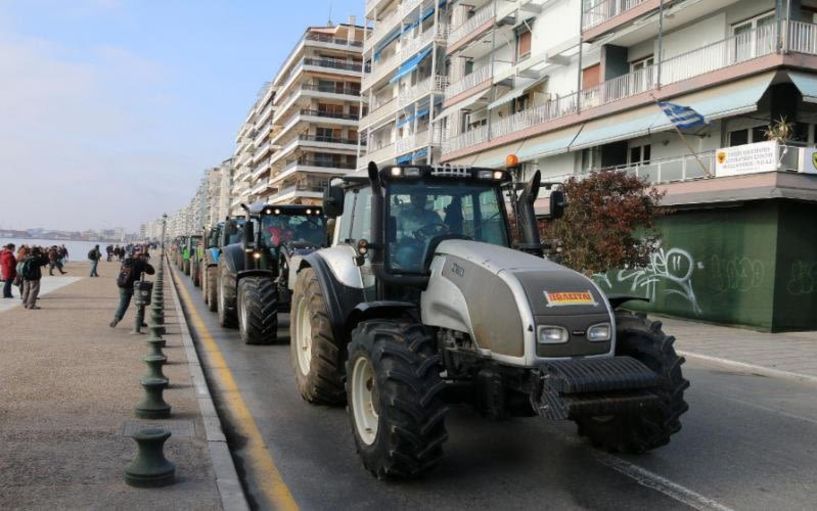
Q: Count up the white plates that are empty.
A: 0